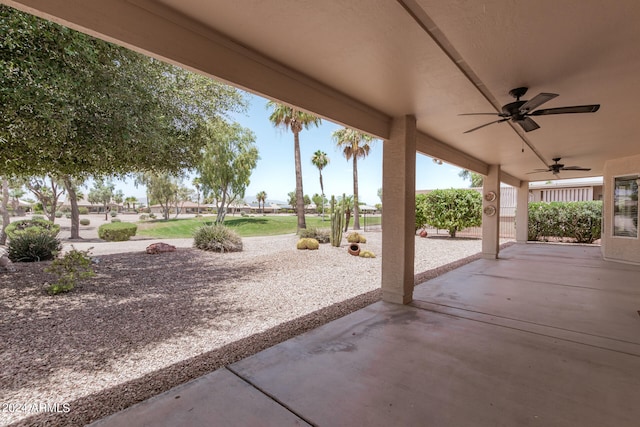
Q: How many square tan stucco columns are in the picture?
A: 3